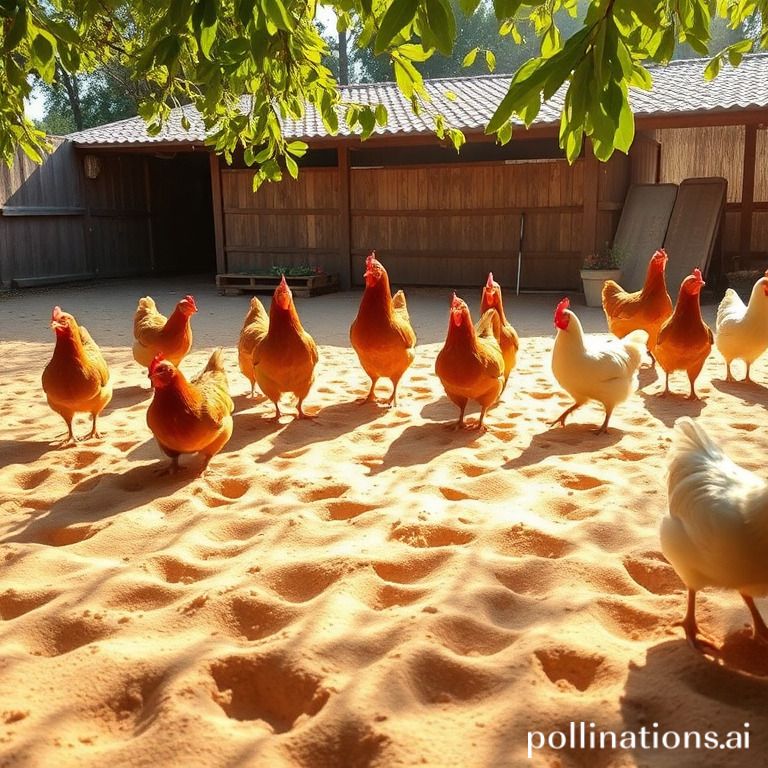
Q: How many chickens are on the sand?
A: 13